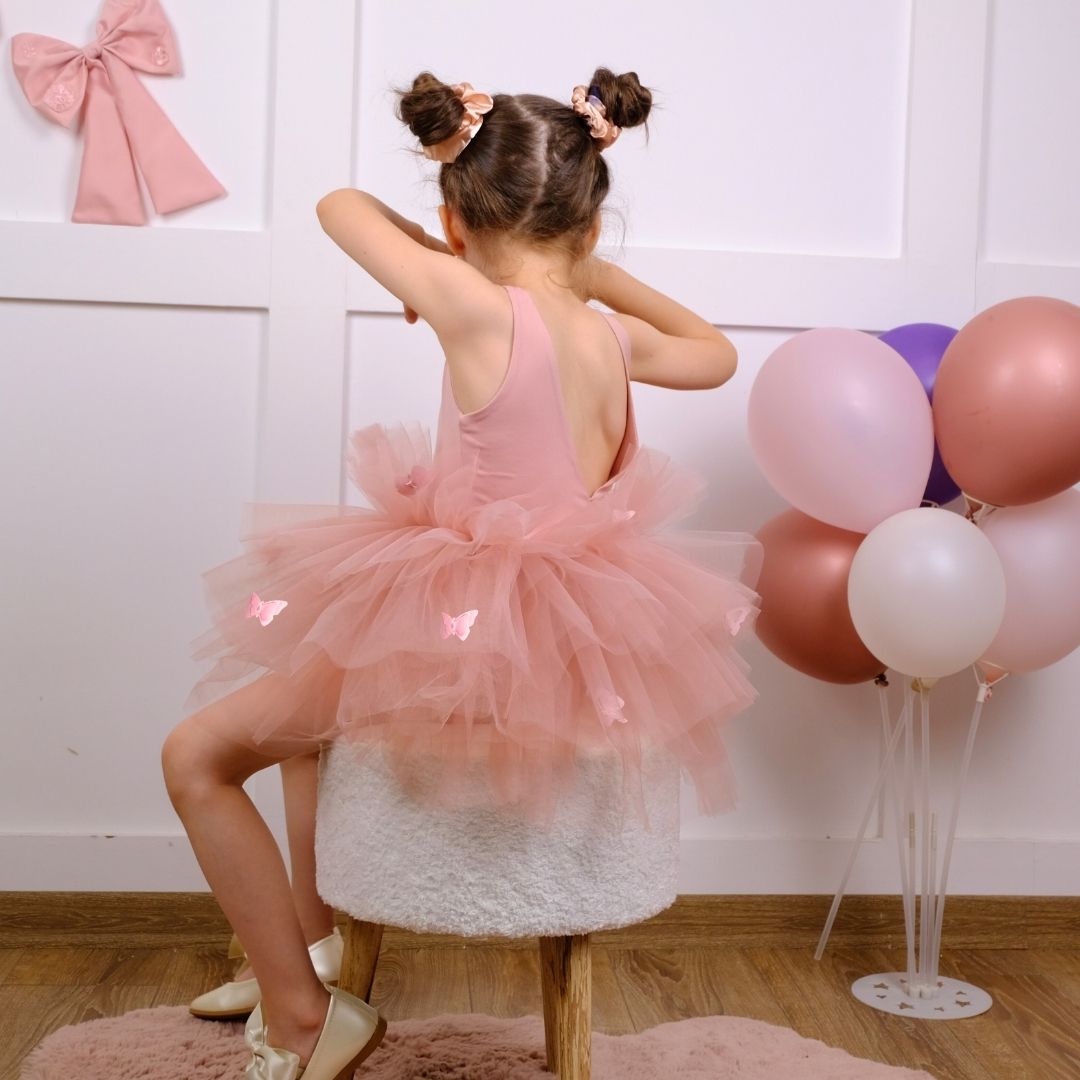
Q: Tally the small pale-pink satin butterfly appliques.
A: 6